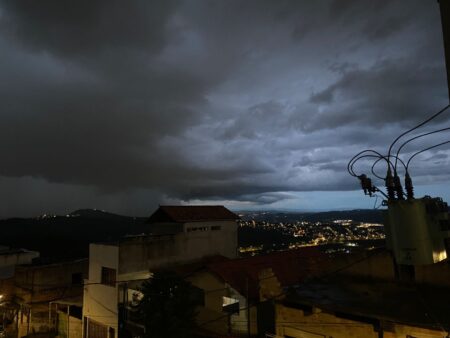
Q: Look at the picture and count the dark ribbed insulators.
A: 3